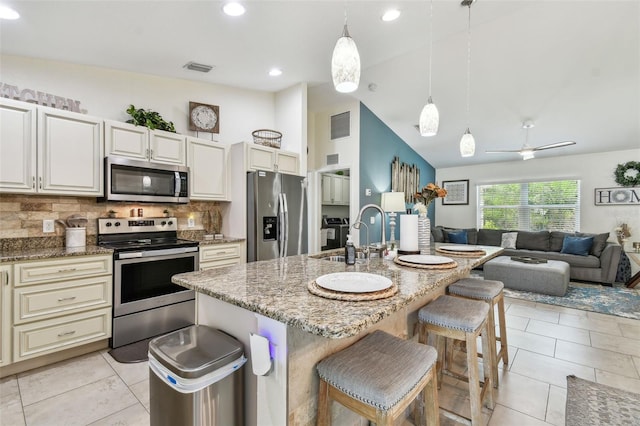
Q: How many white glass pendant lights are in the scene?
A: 3